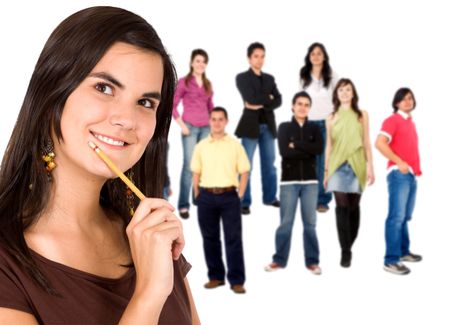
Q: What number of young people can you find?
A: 8